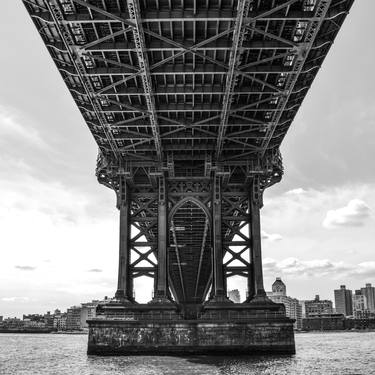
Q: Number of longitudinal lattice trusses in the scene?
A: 4